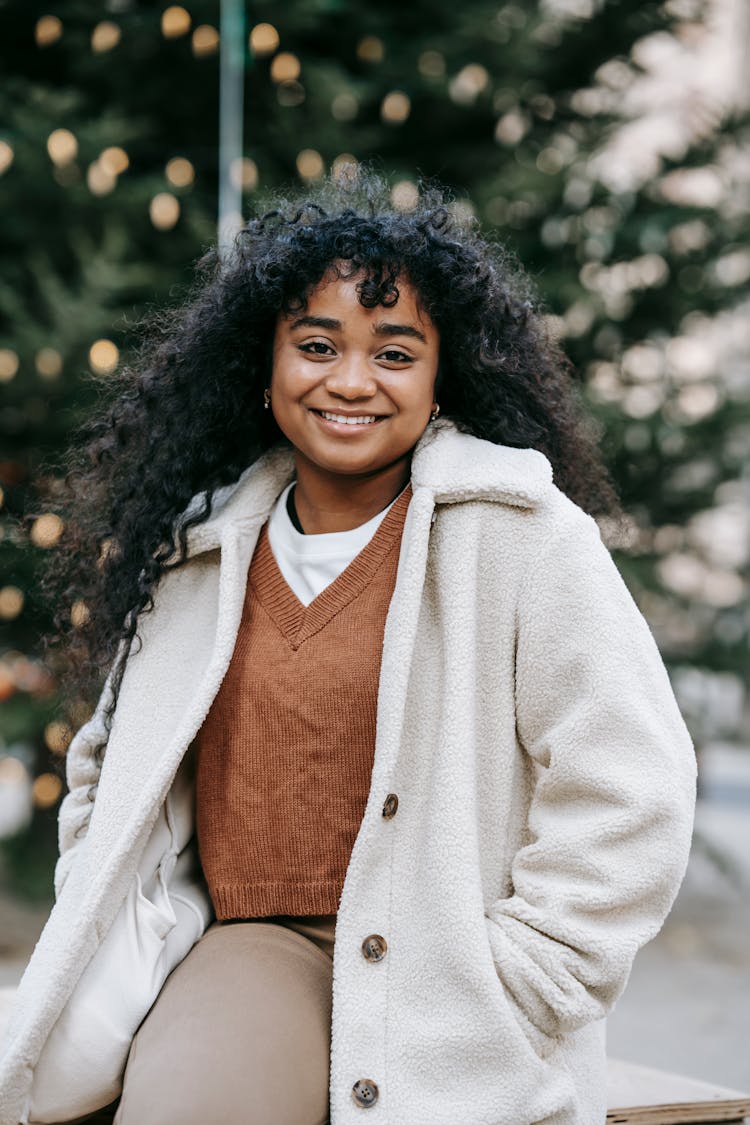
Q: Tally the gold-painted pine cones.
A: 0